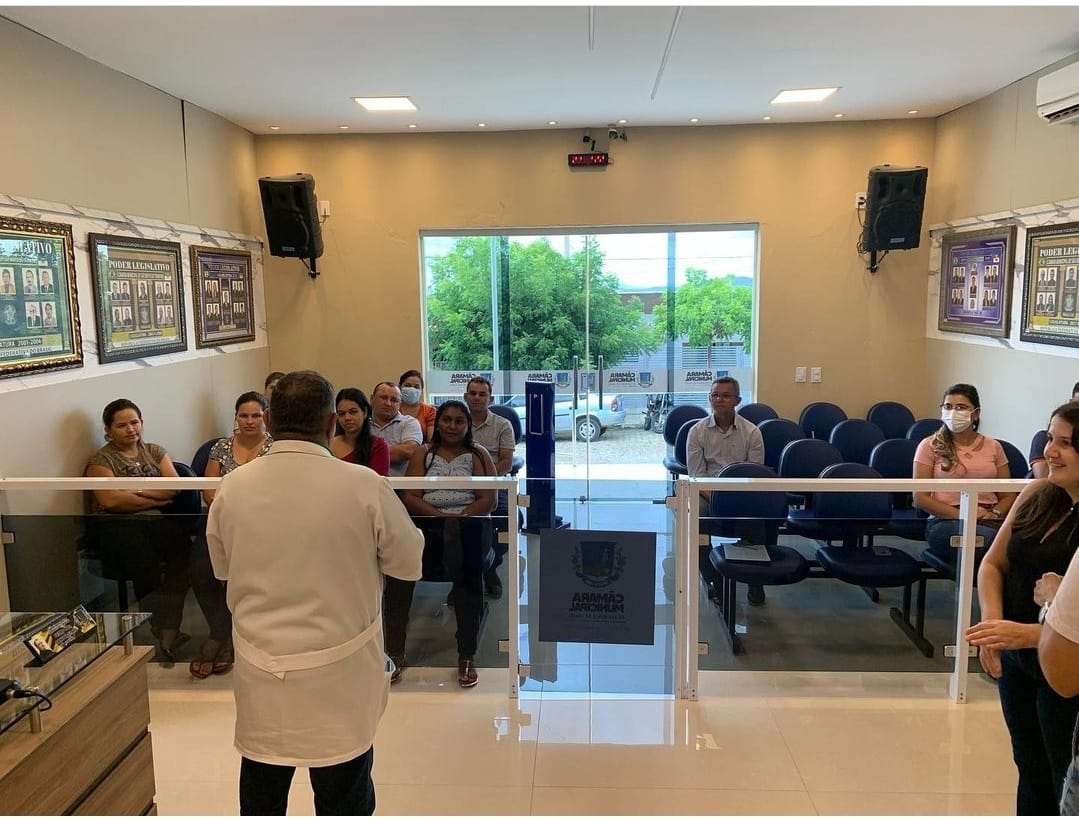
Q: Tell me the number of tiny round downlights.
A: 10